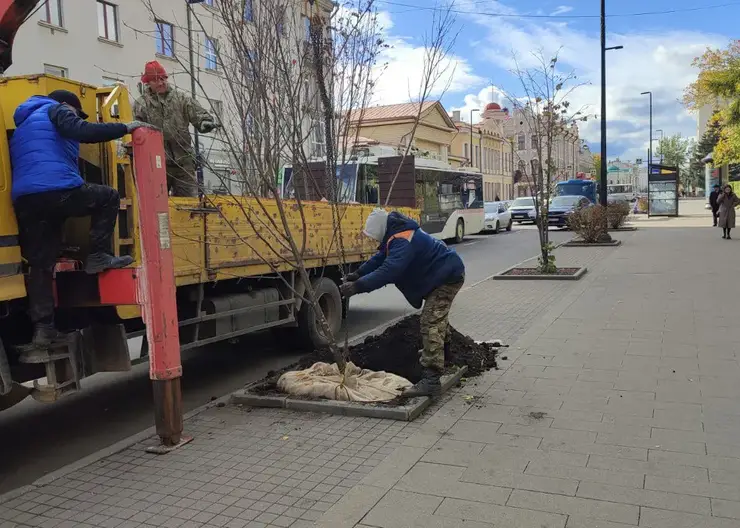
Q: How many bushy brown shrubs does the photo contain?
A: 2